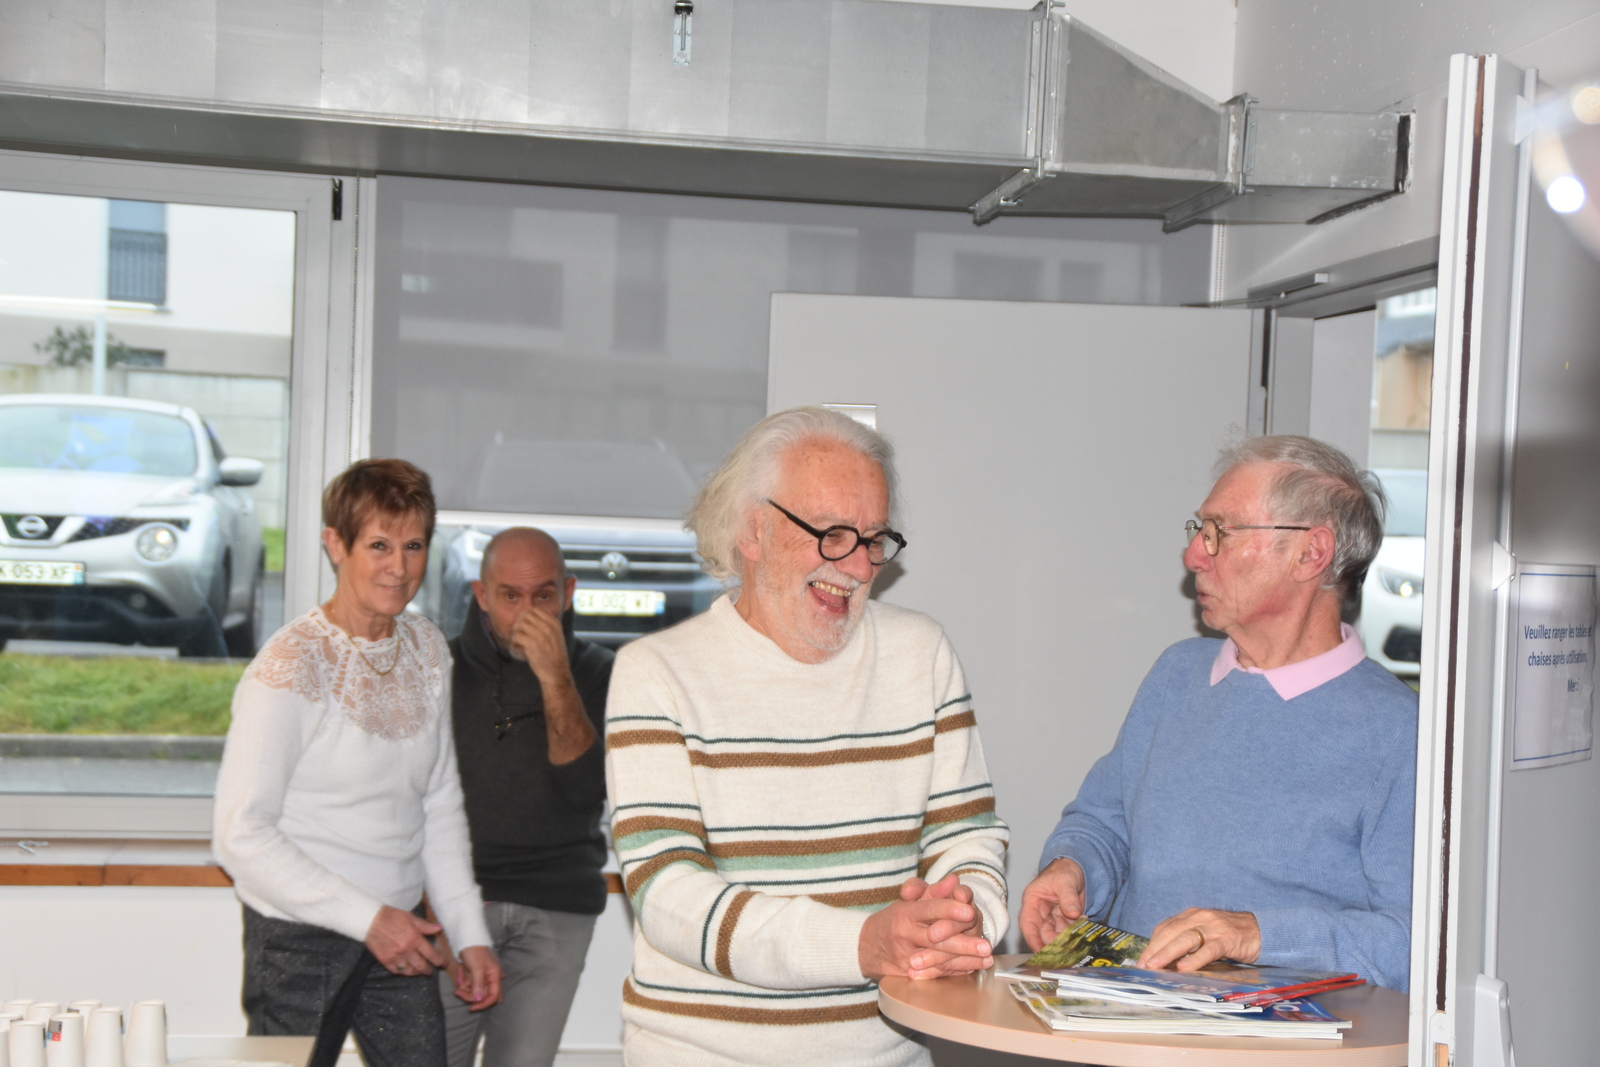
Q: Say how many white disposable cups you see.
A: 9